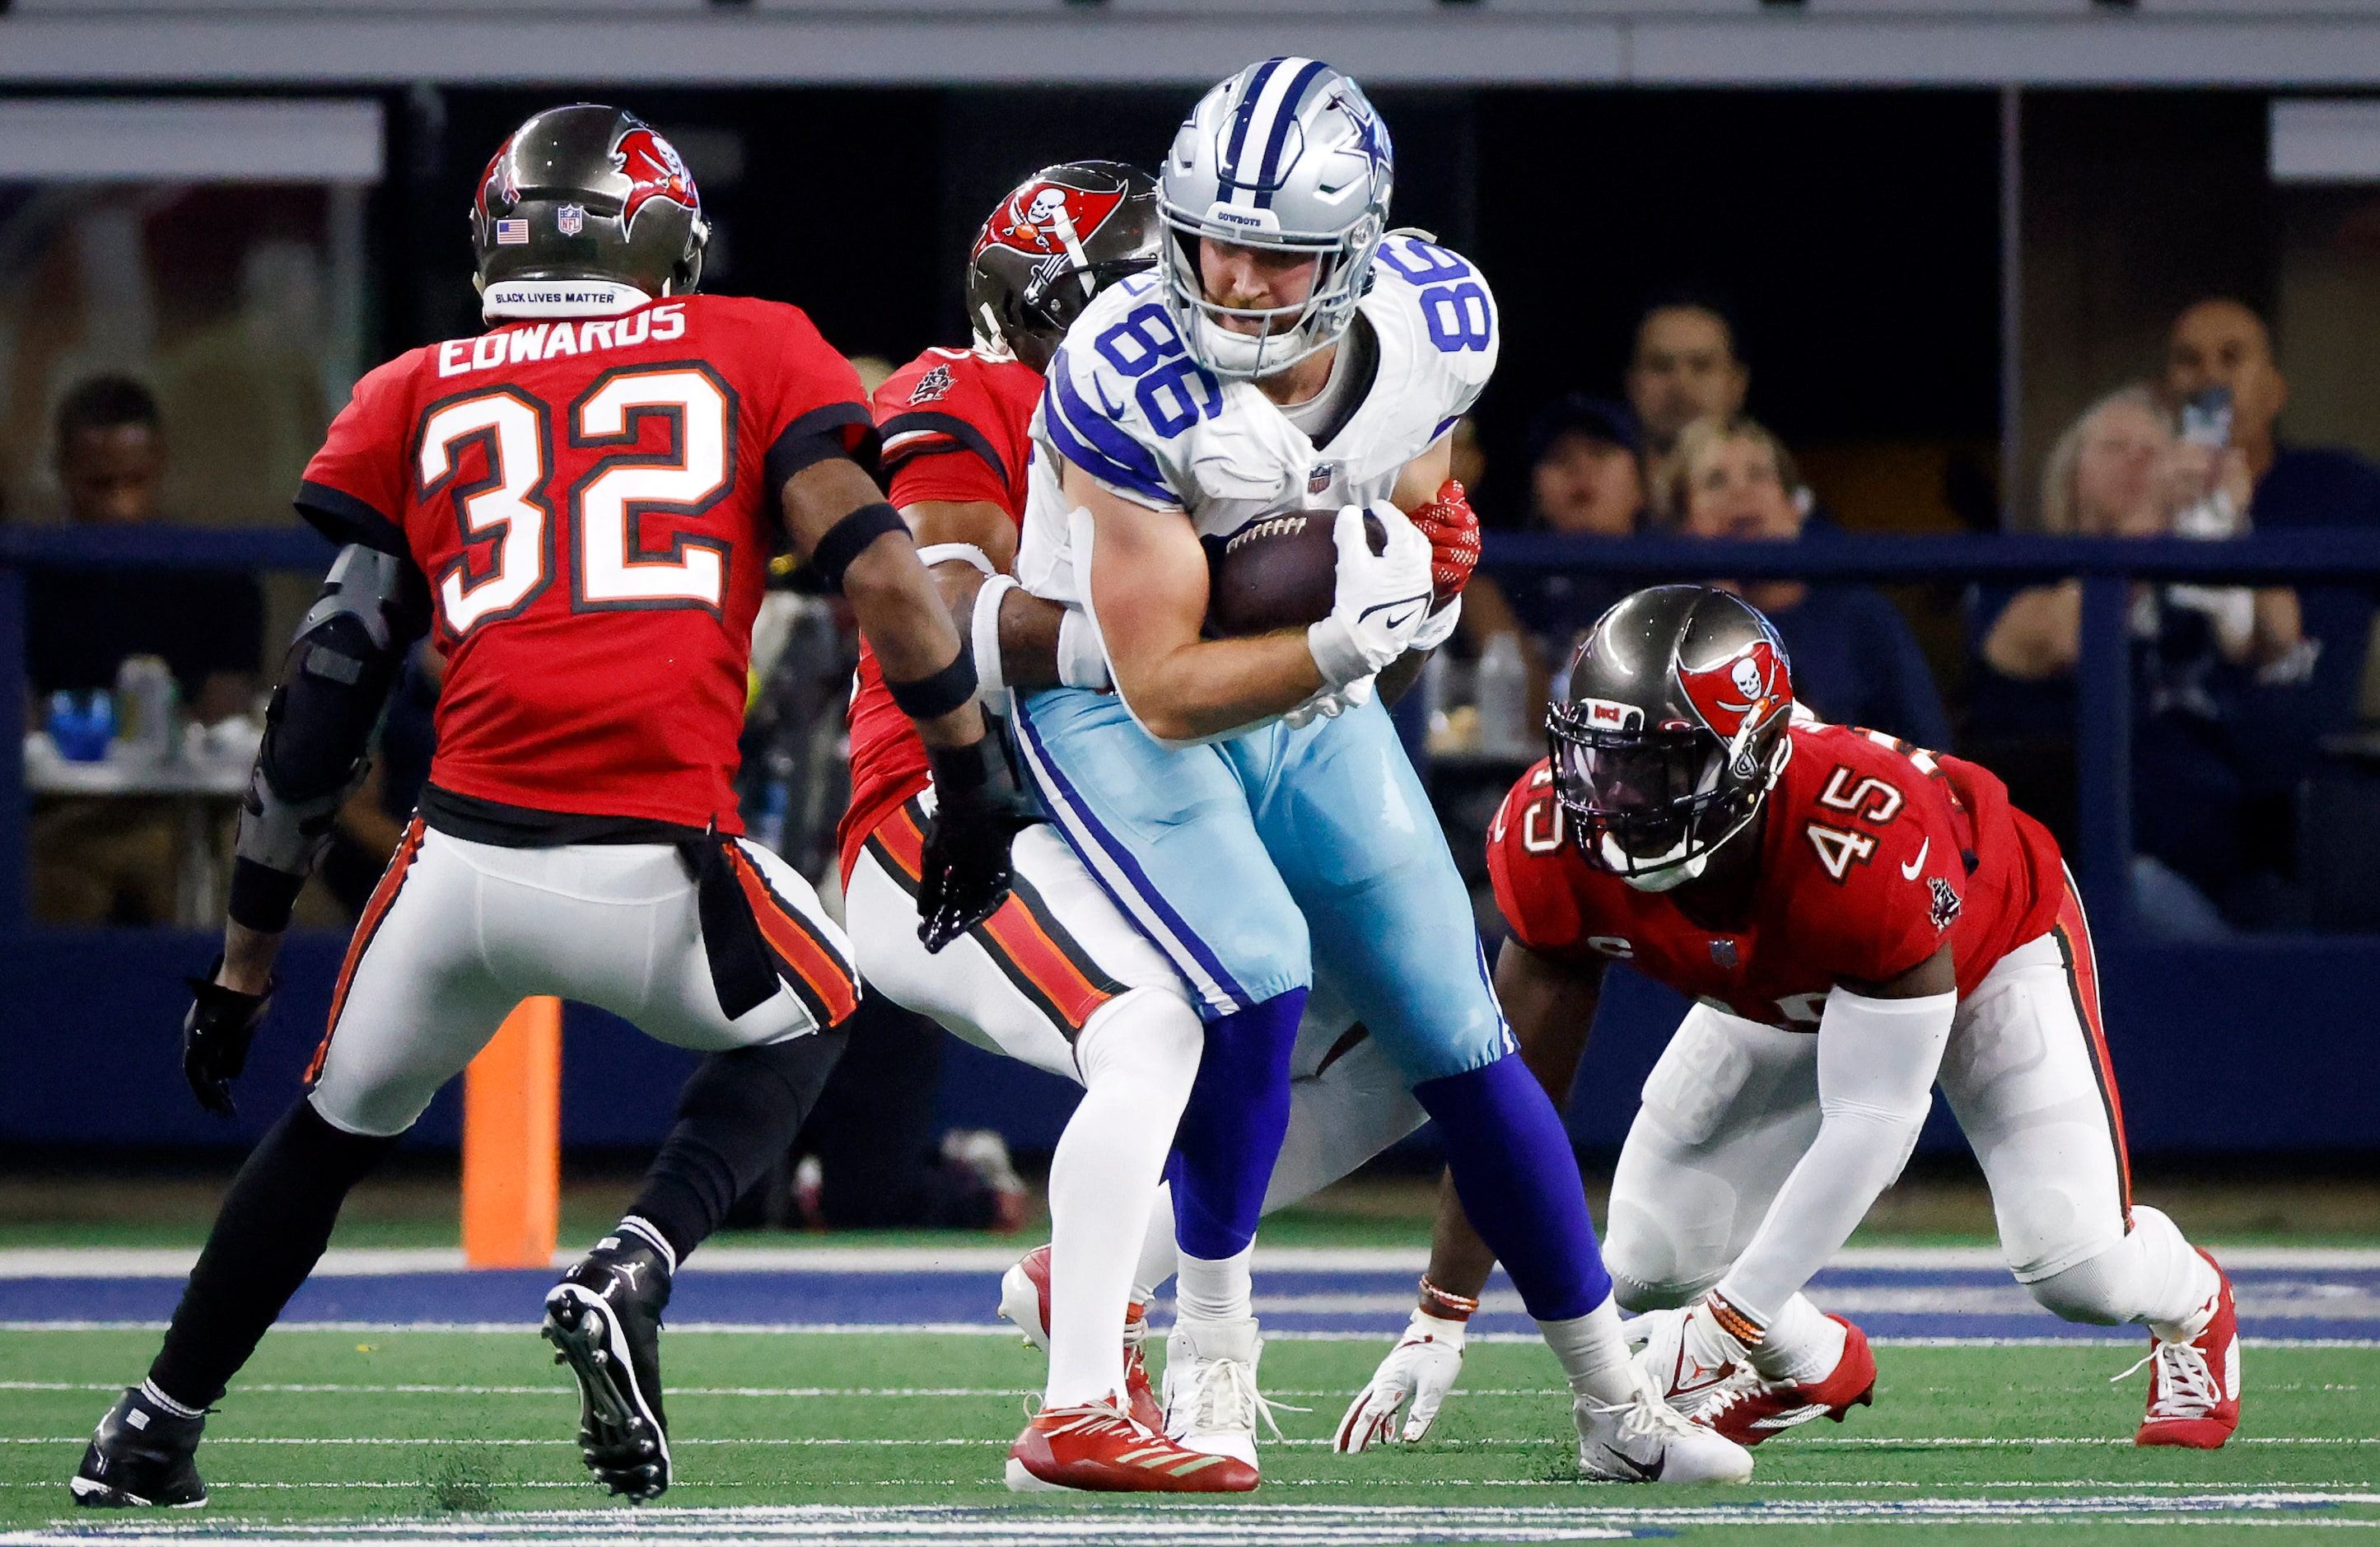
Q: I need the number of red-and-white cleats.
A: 4